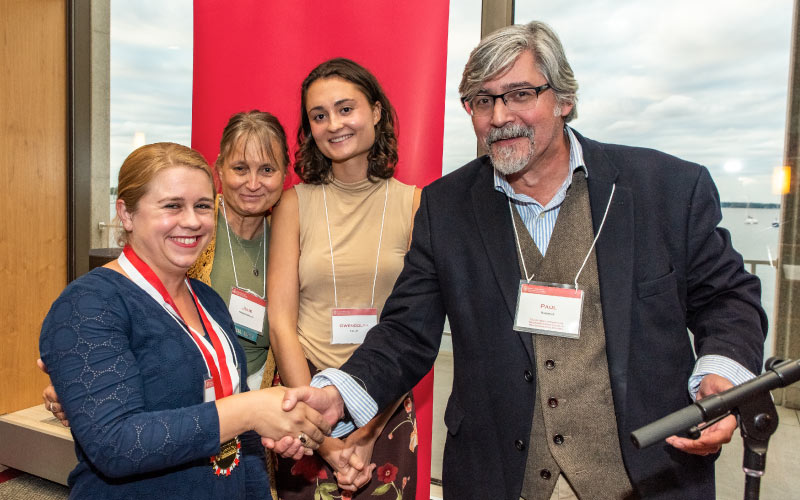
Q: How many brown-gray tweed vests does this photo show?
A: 1